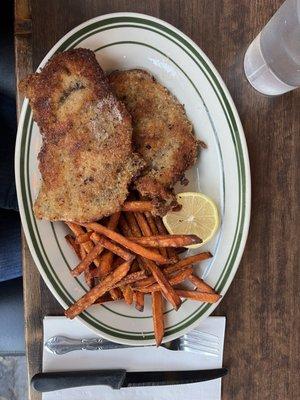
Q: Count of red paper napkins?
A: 0